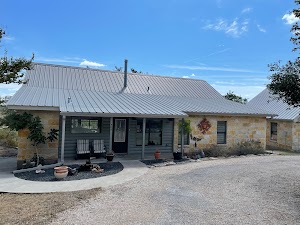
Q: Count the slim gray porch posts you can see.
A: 4